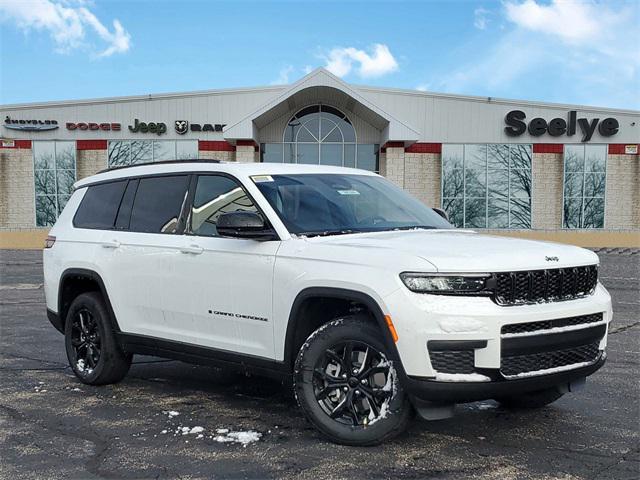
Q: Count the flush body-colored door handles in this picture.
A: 2